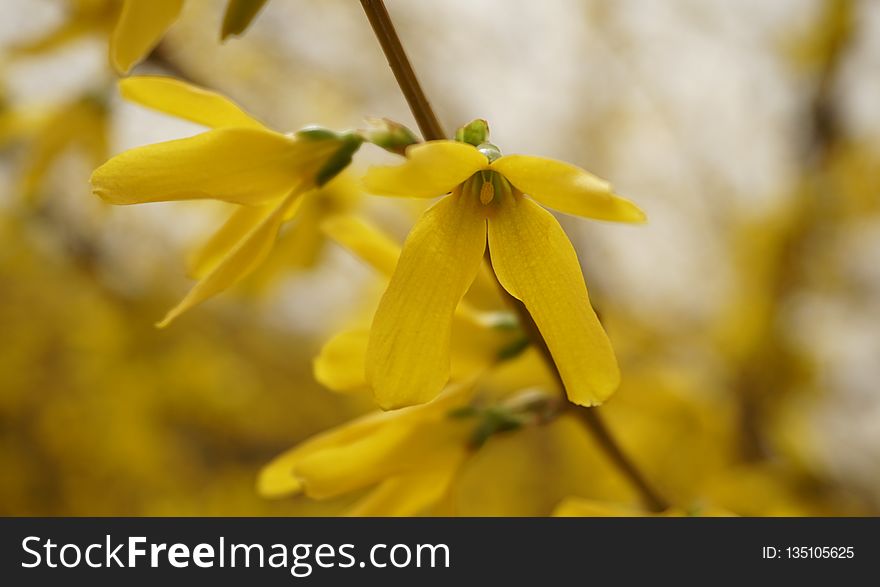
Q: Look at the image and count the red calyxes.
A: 0